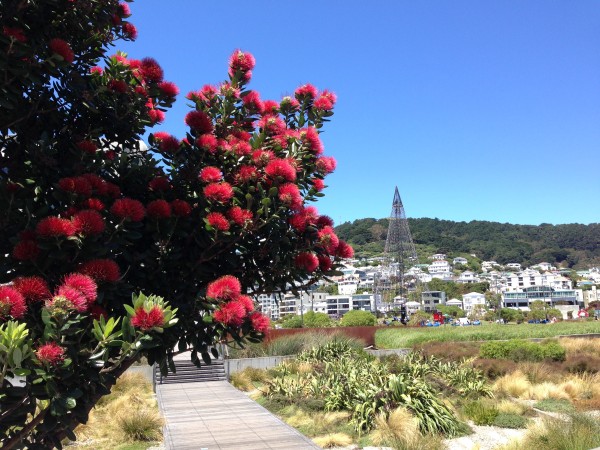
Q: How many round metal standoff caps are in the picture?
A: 0